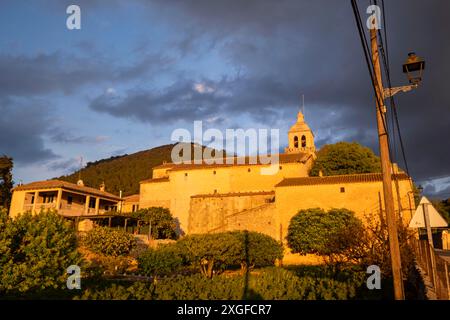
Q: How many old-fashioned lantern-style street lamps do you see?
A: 1